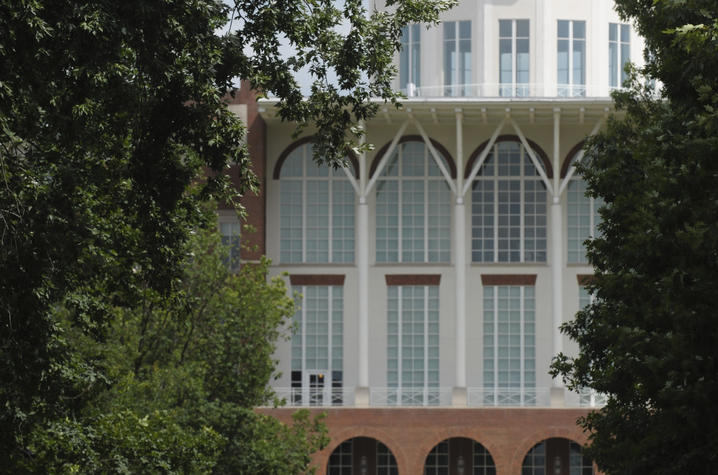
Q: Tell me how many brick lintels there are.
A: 4